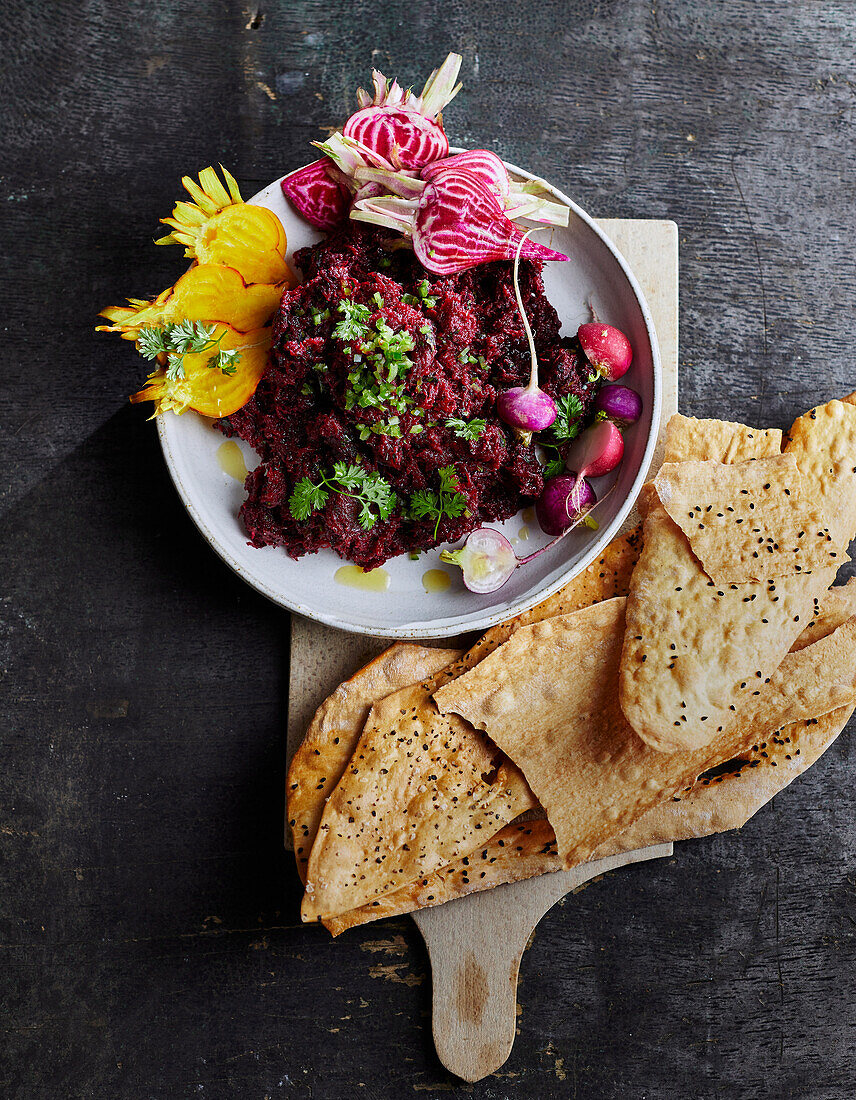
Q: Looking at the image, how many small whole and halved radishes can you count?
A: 6